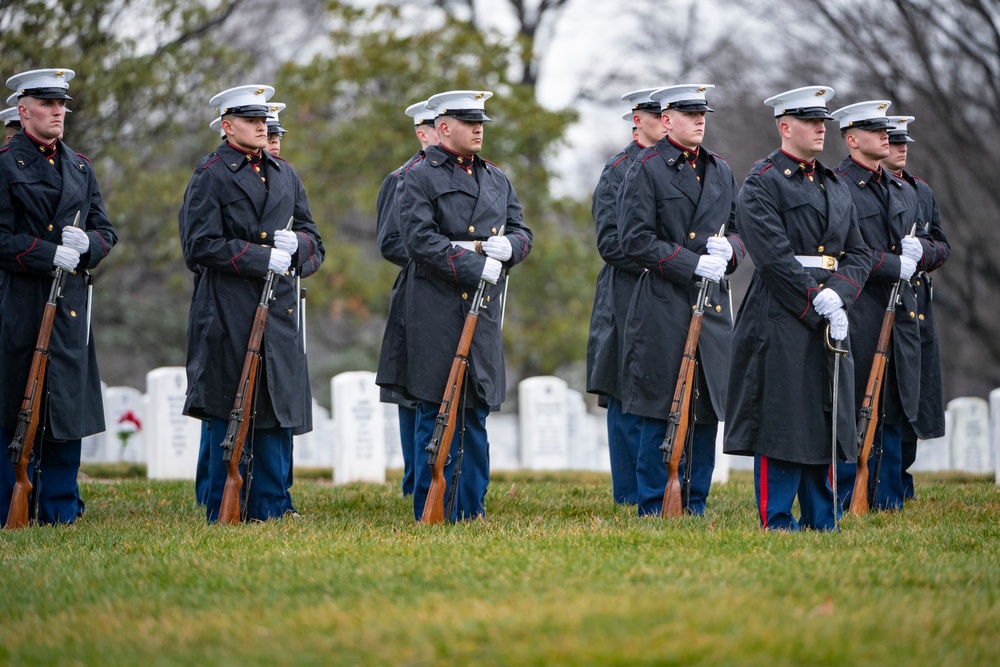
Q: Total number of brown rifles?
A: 5